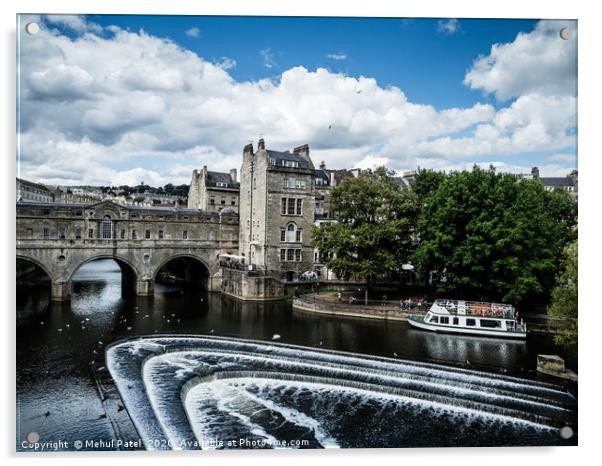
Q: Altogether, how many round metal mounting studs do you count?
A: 4